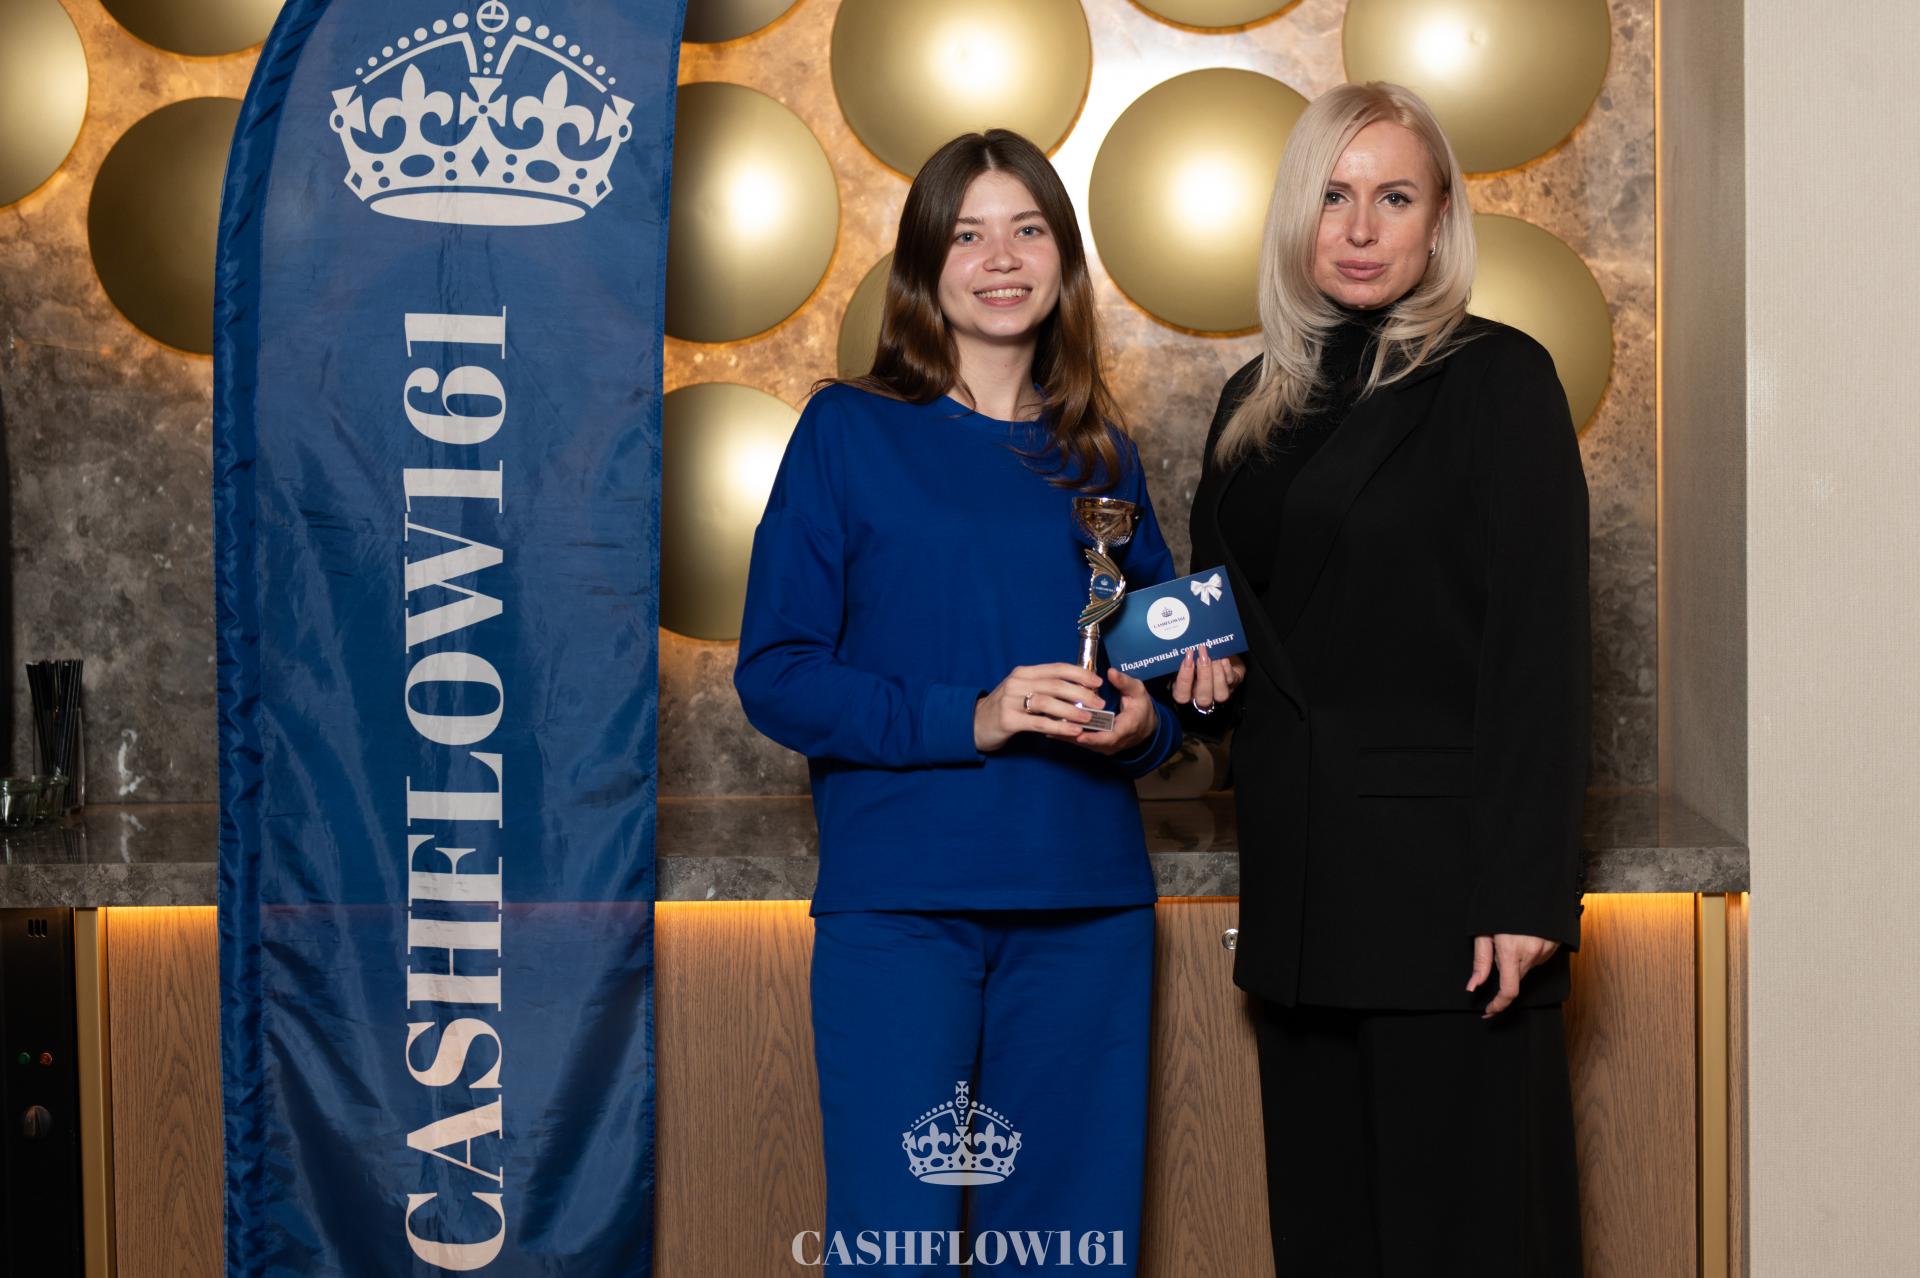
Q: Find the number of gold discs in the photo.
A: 12